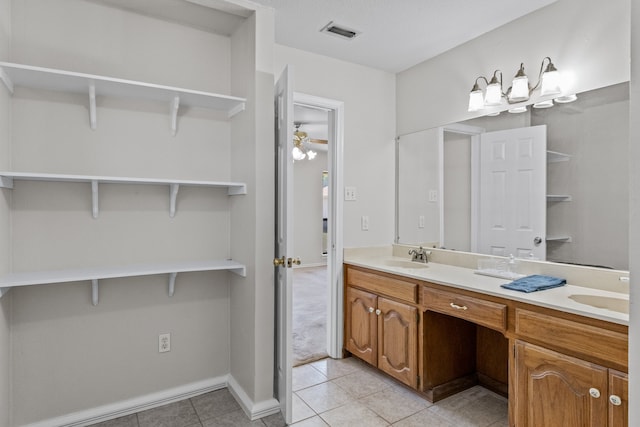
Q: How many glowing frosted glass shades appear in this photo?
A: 4